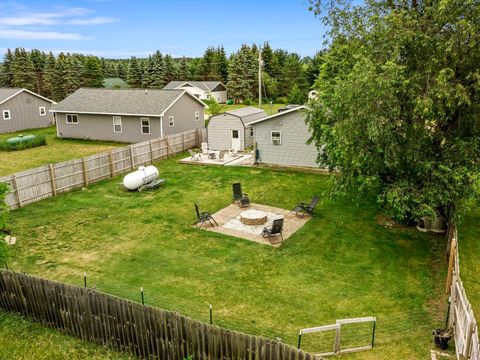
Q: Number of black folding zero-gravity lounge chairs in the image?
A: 4